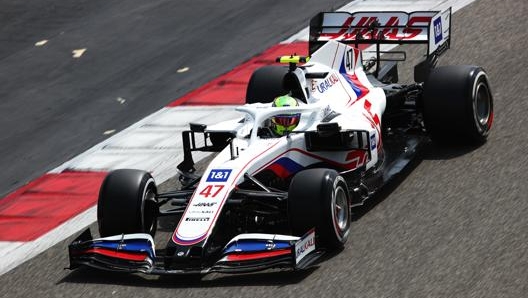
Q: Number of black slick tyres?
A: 4